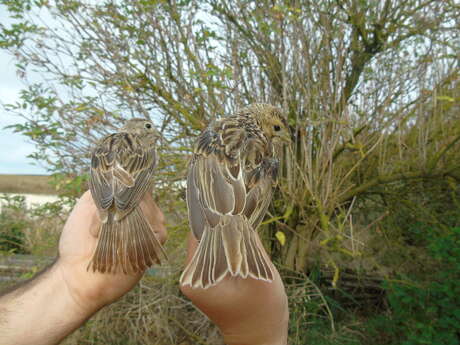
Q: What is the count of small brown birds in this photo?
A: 2